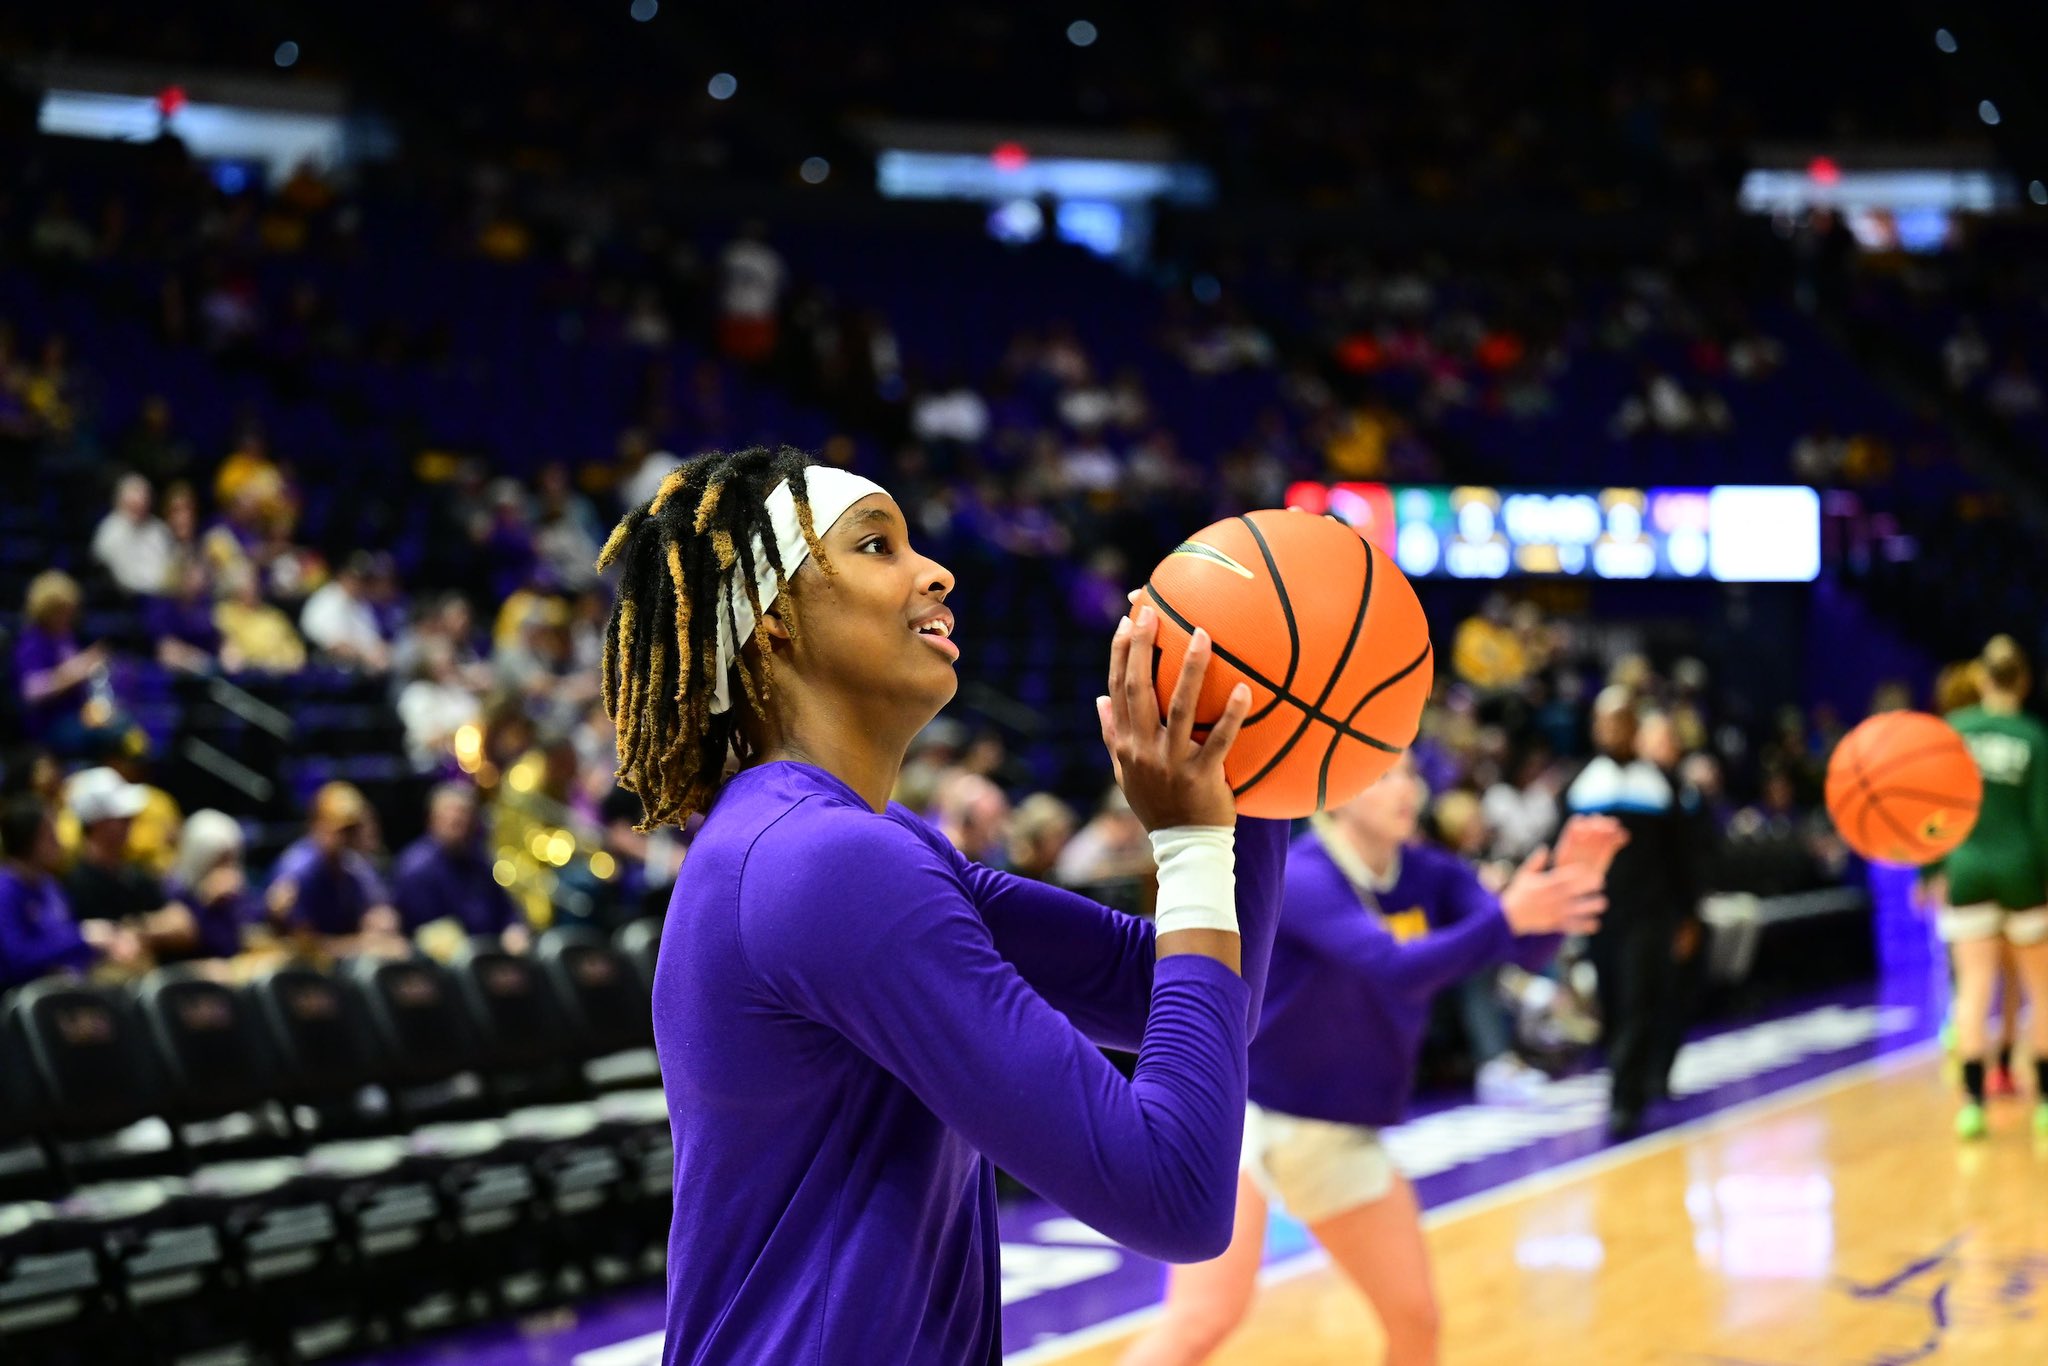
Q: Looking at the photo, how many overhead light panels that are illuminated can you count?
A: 3